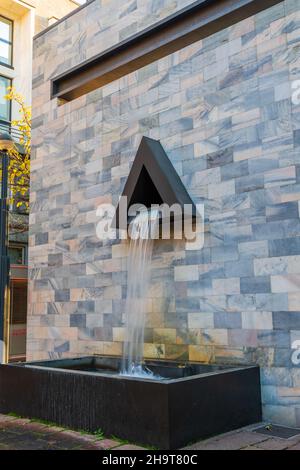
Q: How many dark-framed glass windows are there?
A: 2